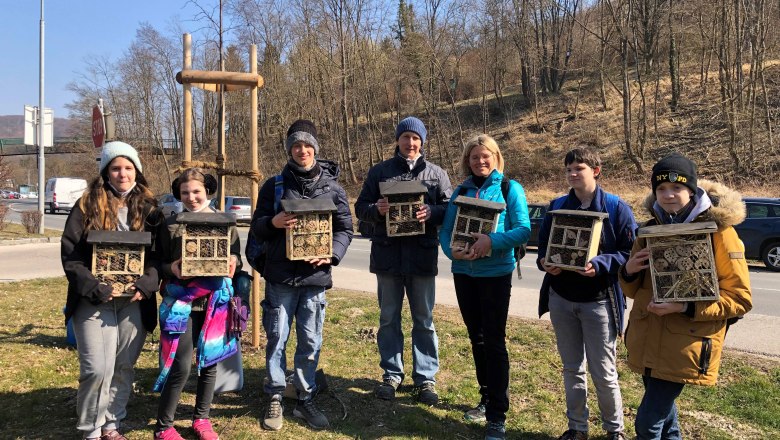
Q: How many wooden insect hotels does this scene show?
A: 7